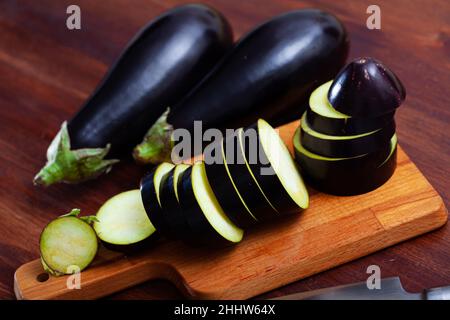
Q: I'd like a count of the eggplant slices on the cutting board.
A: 12